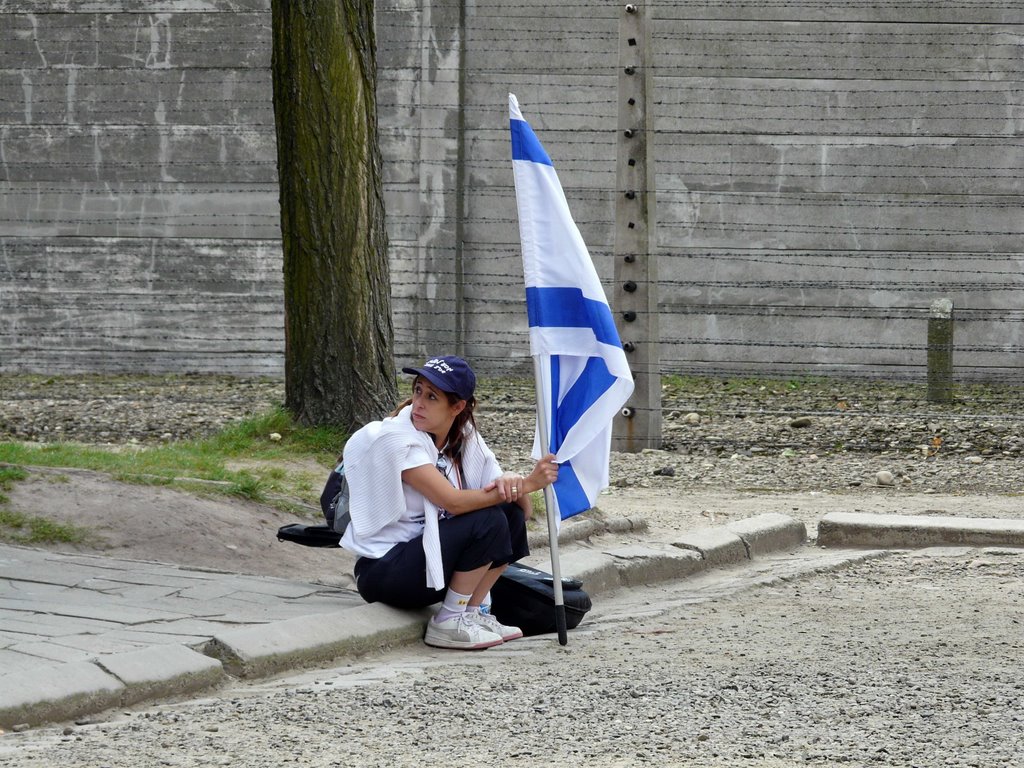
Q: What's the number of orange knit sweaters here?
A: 0